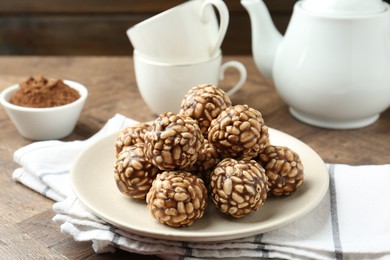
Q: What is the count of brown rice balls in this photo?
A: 9